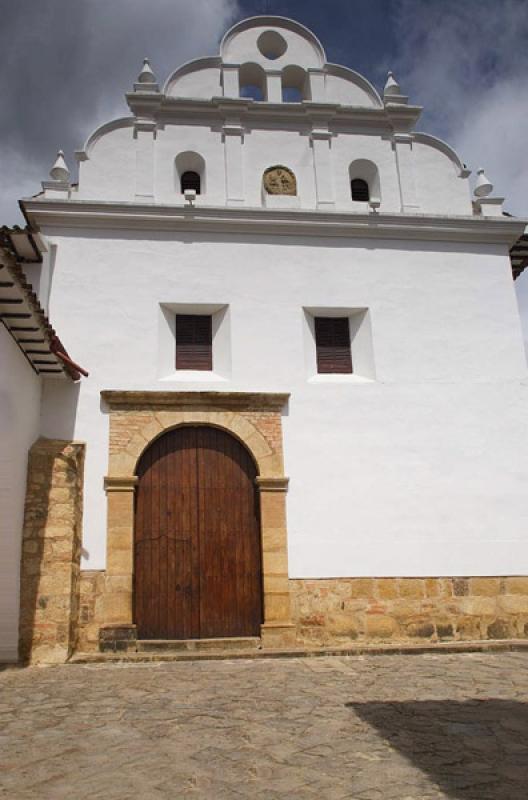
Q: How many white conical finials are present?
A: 4